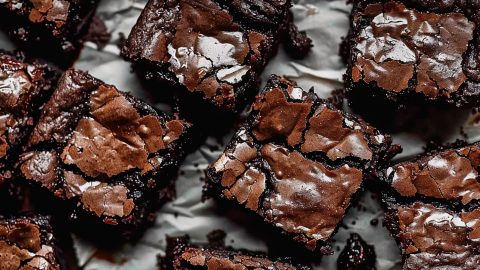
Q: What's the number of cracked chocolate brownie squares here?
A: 9